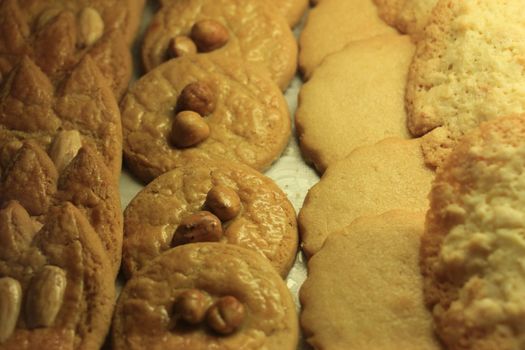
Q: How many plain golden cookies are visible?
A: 4